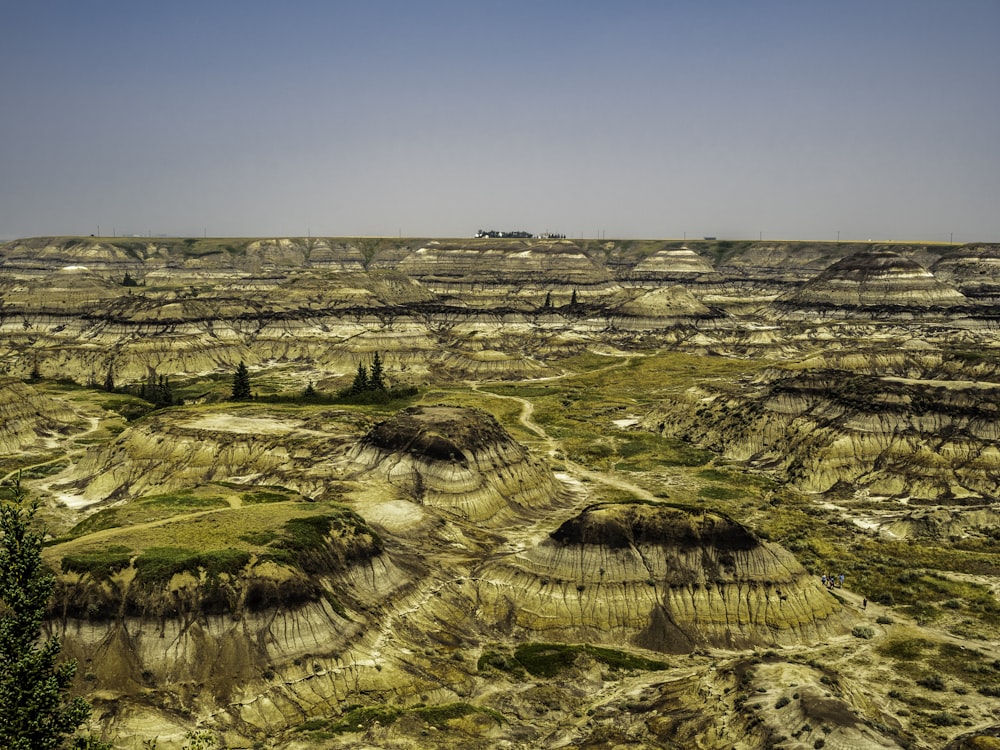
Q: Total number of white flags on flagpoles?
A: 0